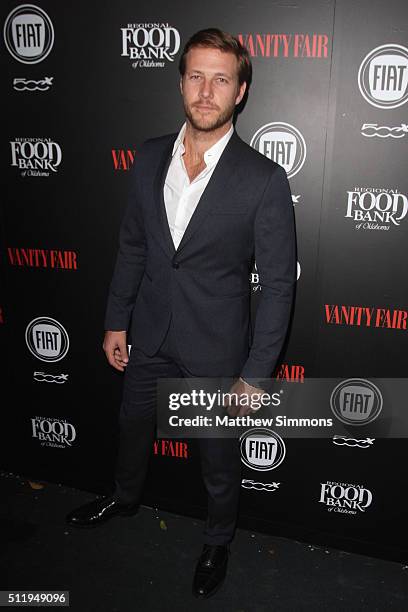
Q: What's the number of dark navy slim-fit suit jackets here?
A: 1